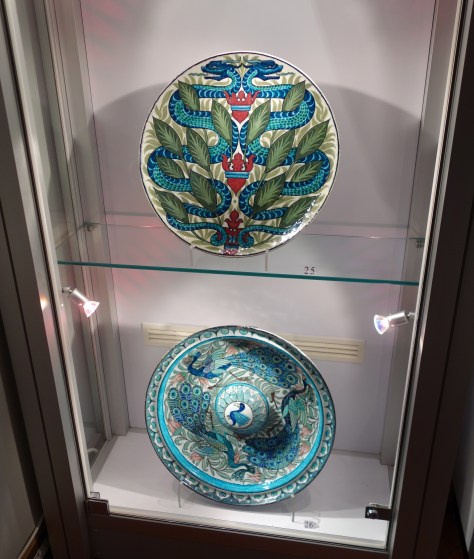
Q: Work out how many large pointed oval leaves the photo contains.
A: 14